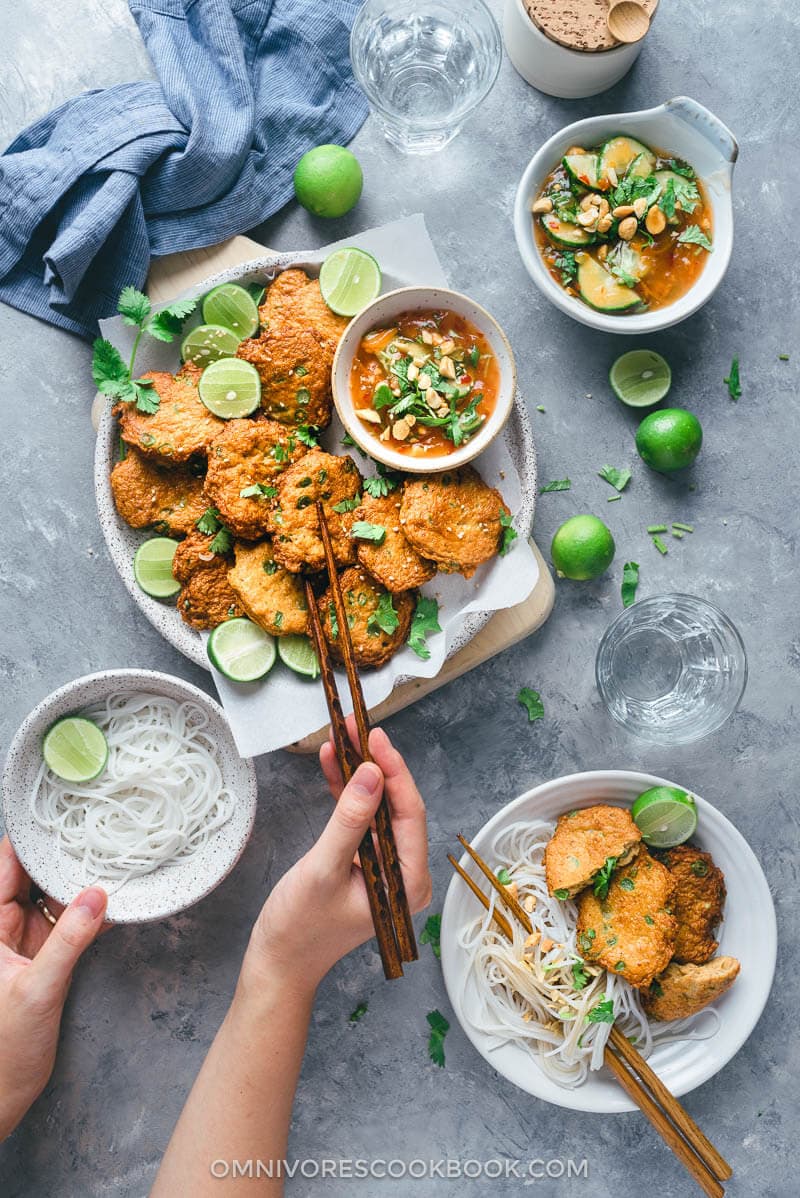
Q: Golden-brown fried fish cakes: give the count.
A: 15